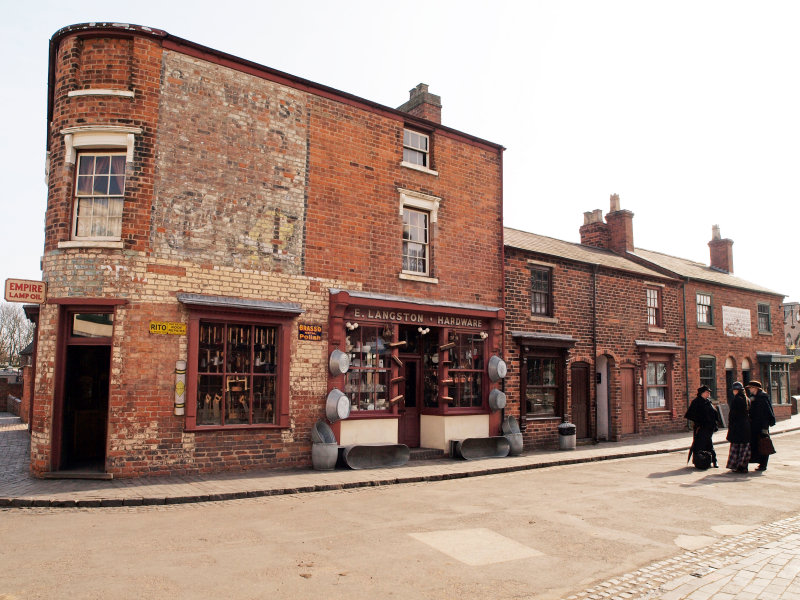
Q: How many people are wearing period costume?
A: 3